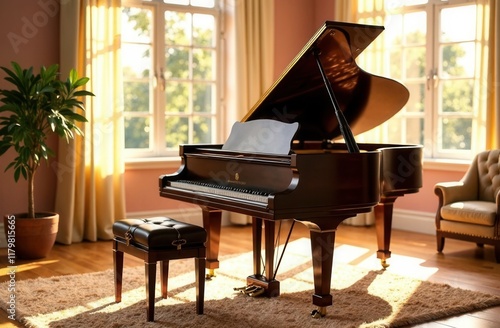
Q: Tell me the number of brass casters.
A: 3